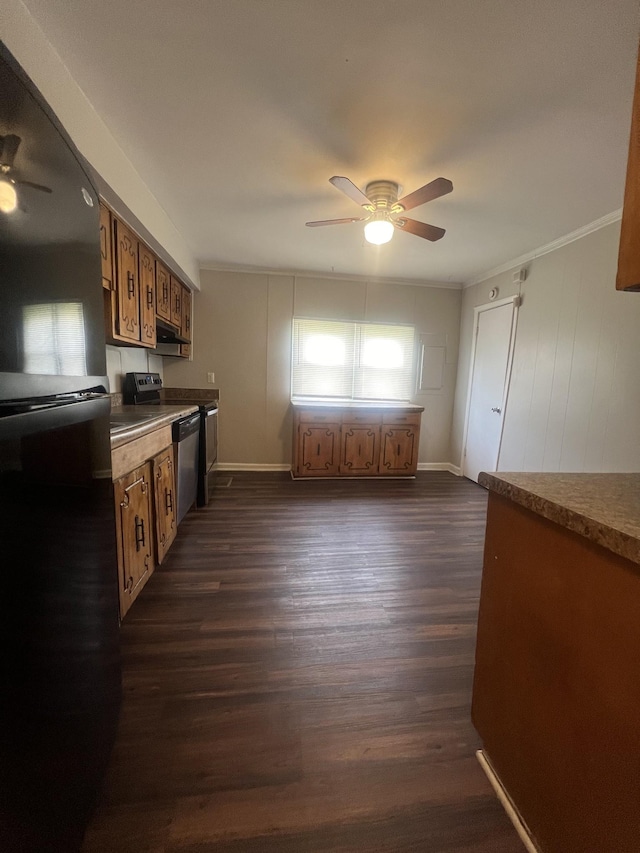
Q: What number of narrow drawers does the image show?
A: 3